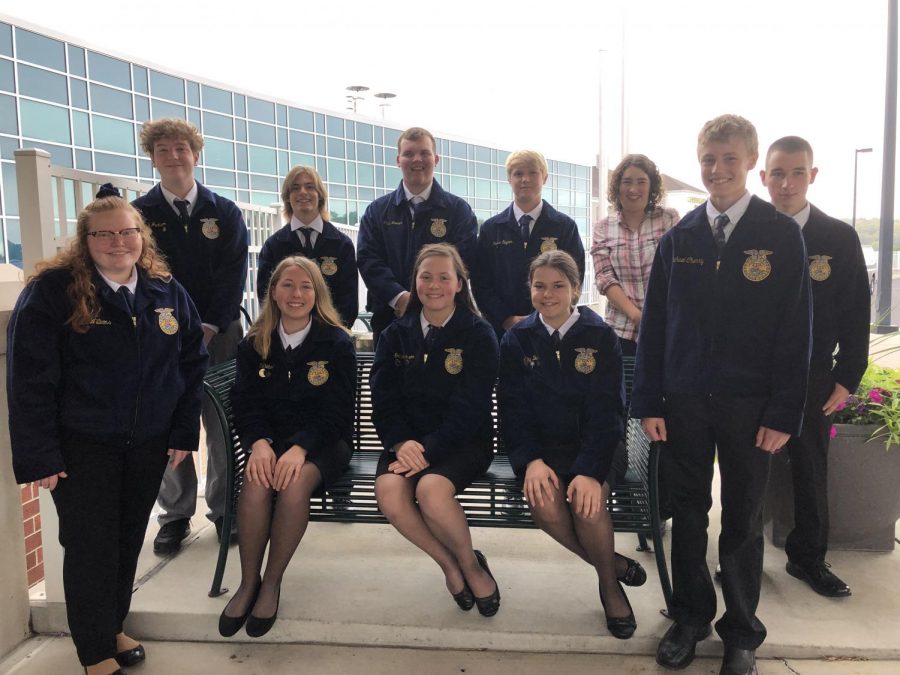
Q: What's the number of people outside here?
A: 11